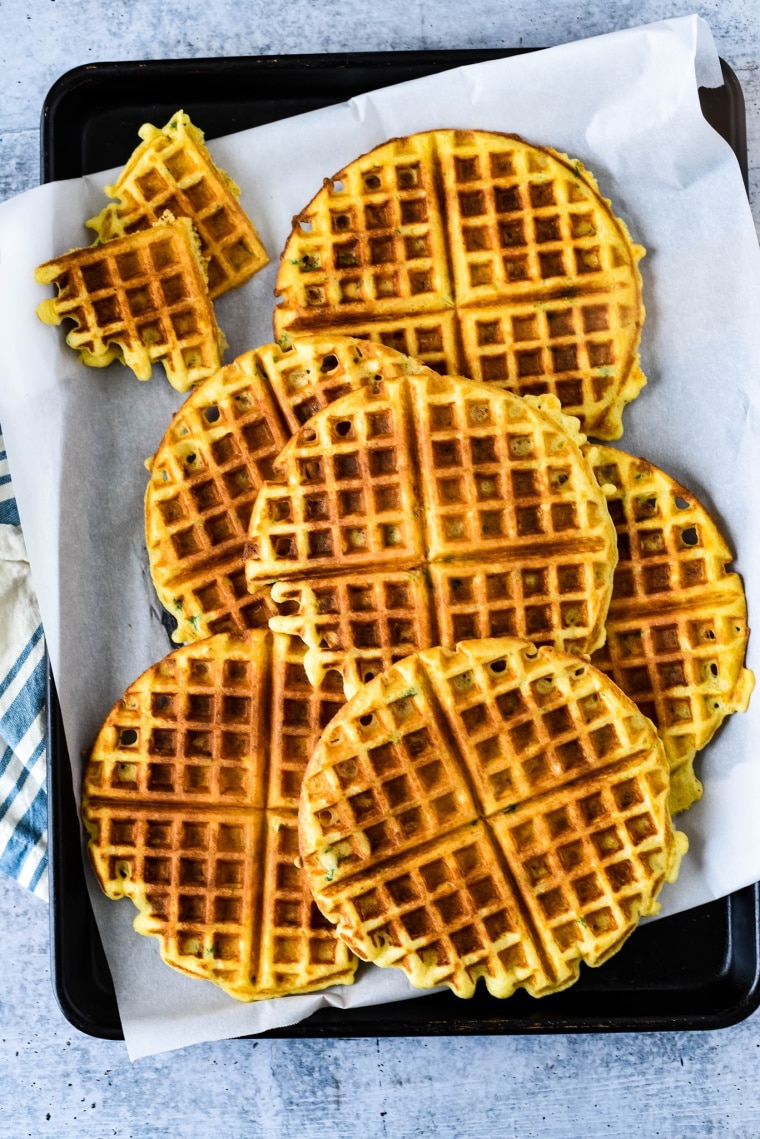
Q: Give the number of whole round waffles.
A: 6